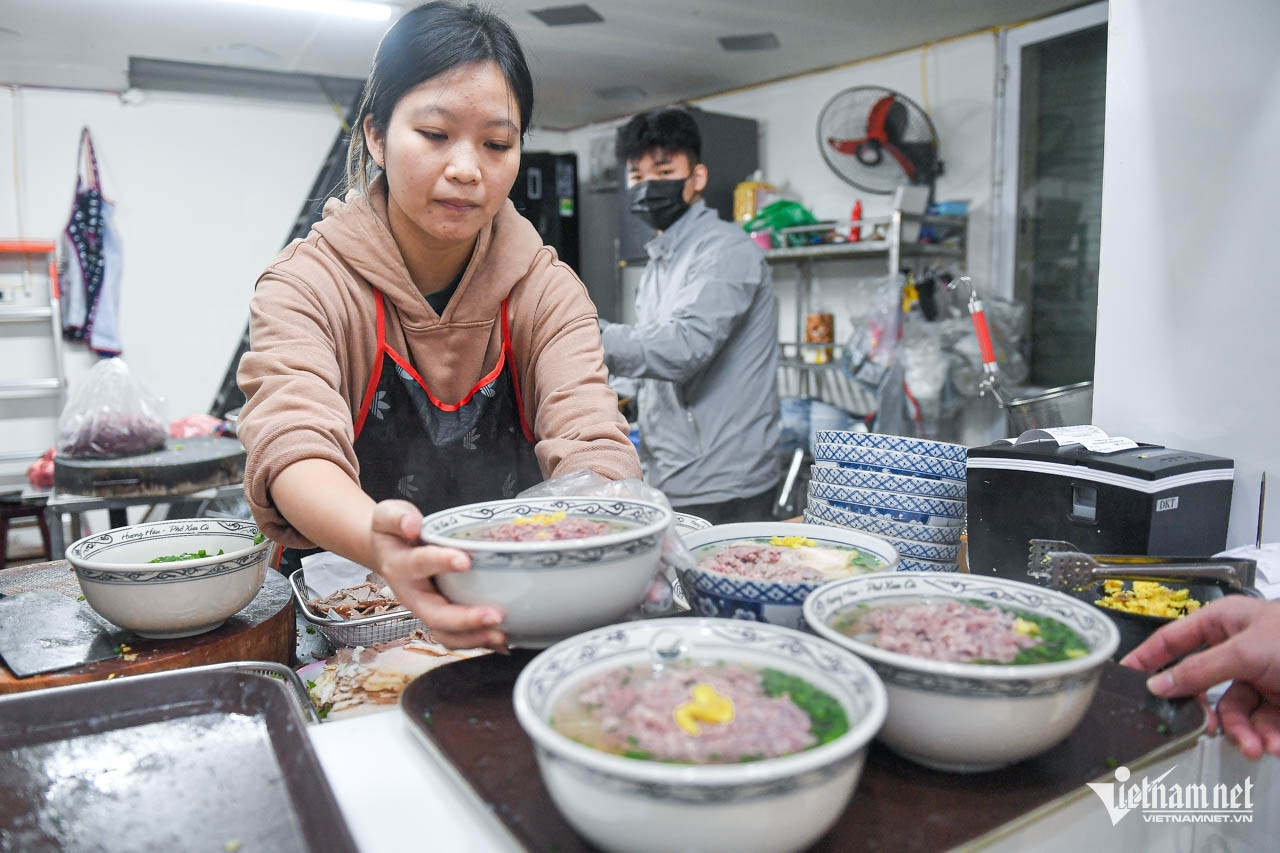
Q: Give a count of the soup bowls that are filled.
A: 4